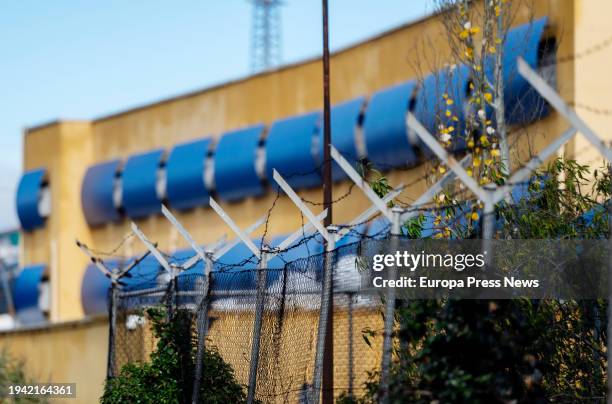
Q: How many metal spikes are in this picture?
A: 15